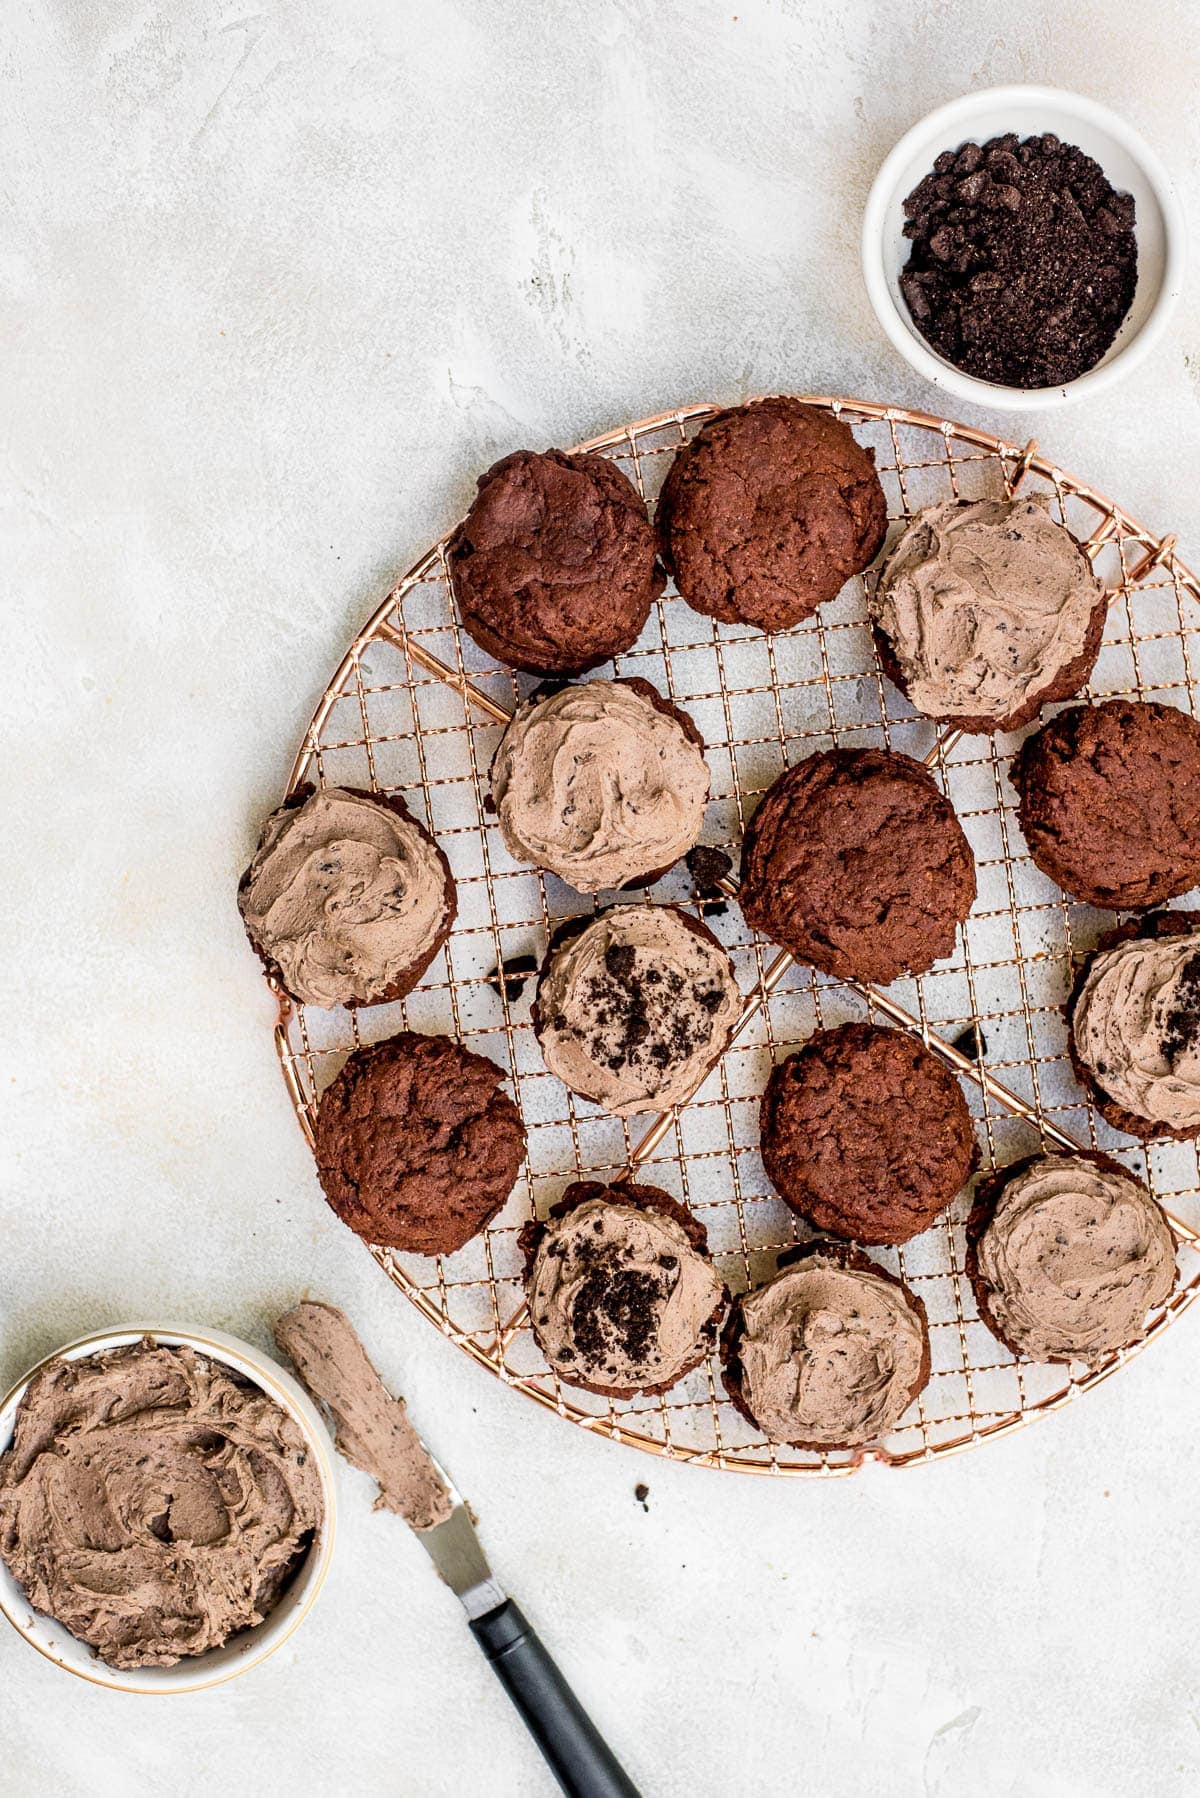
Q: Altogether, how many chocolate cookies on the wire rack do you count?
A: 14